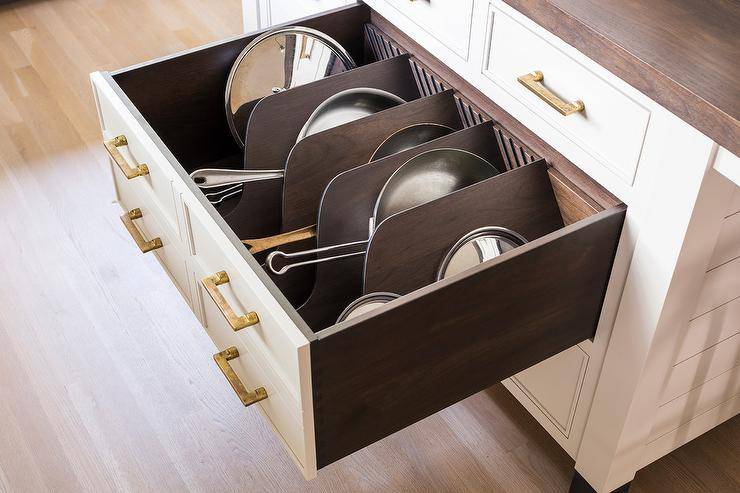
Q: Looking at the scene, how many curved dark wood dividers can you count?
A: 4